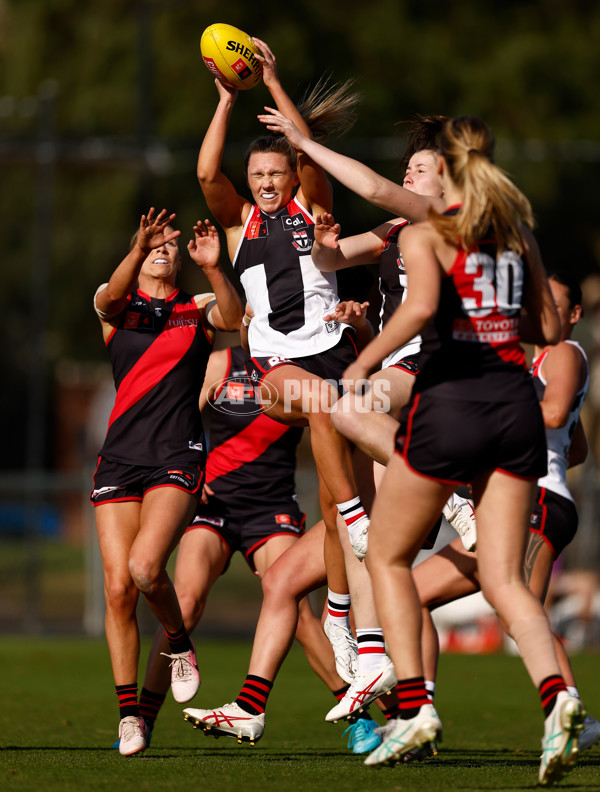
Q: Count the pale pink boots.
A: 2